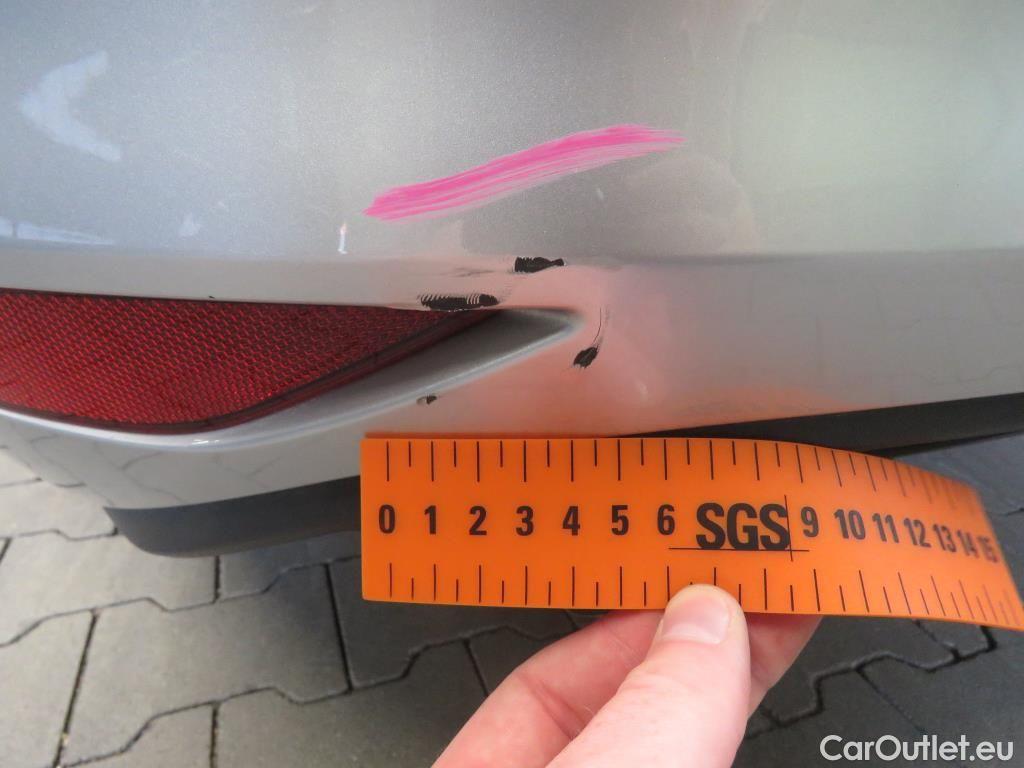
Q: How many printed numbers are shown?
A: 14